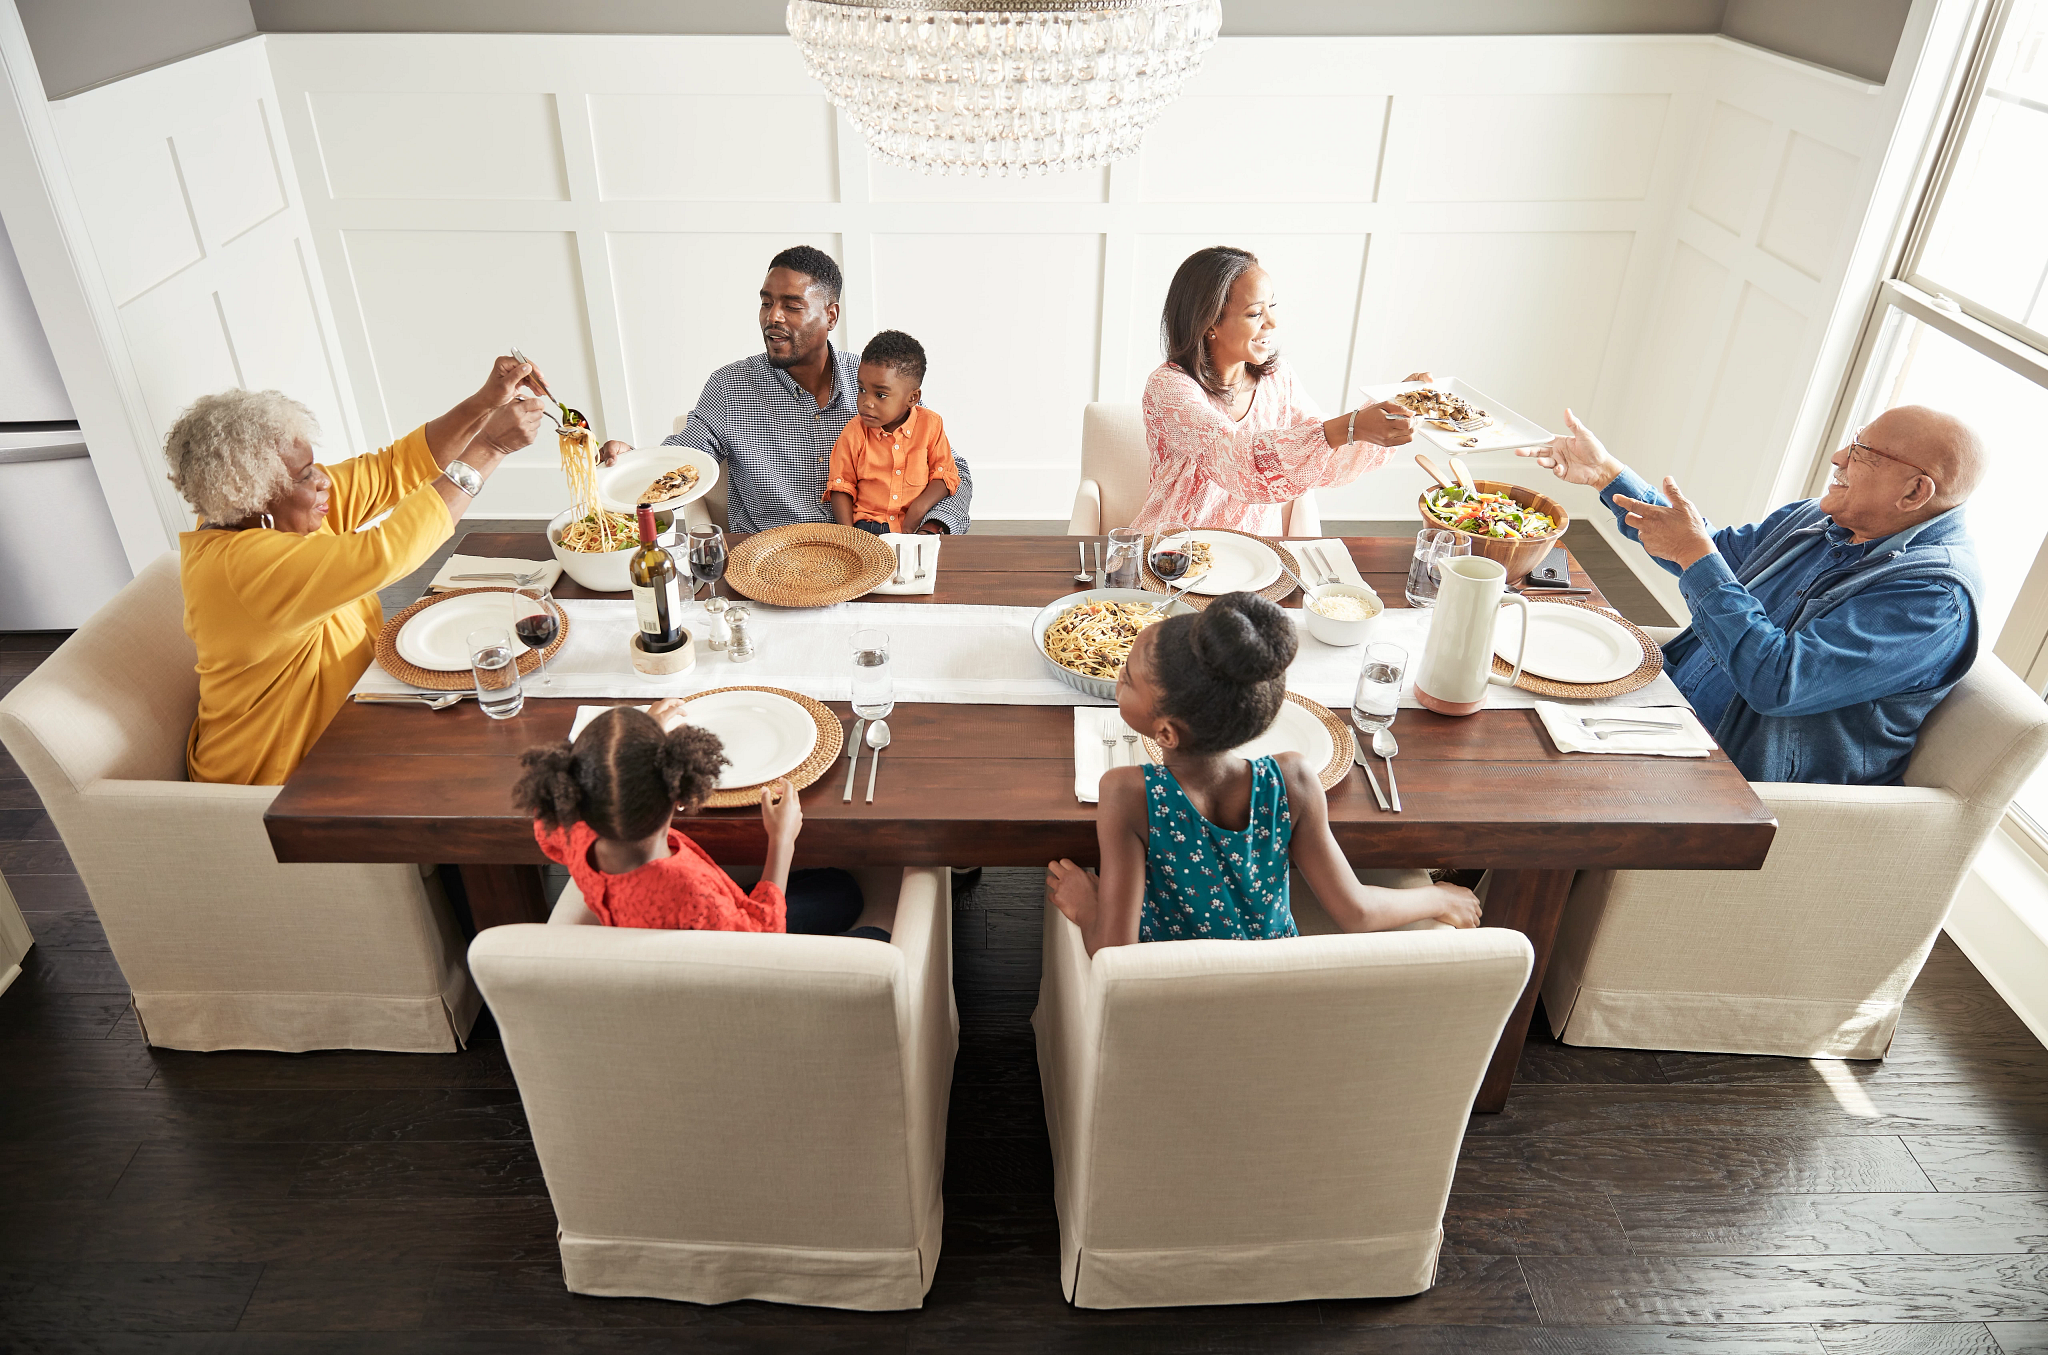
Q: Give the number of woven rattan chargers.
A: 6